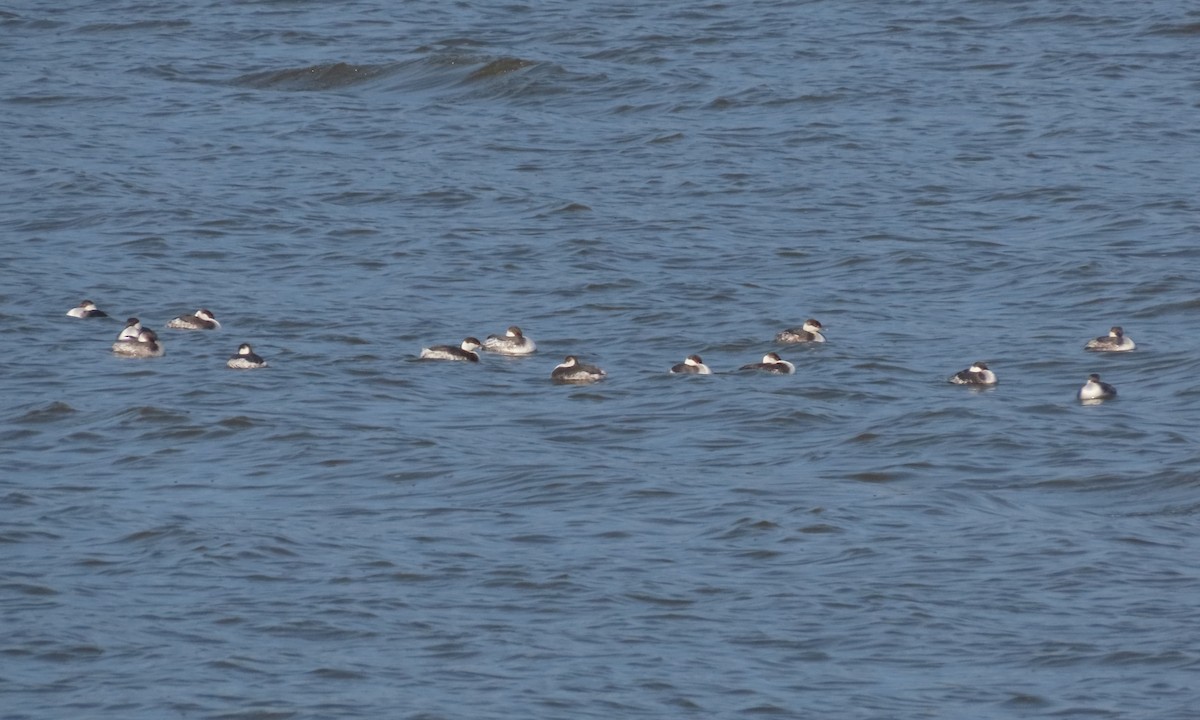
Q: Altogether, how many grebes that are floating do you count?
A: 14